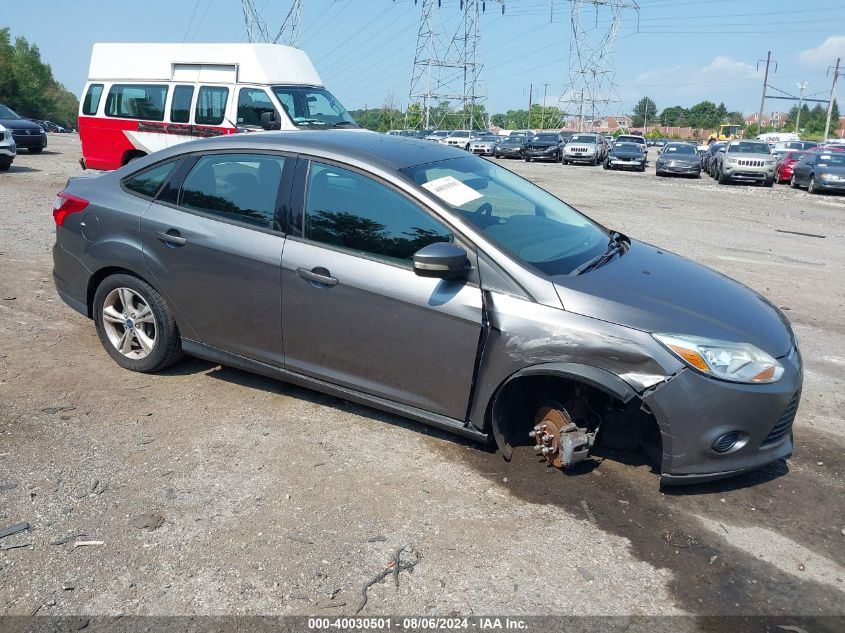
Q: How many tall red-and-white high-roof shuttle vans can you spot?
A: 1